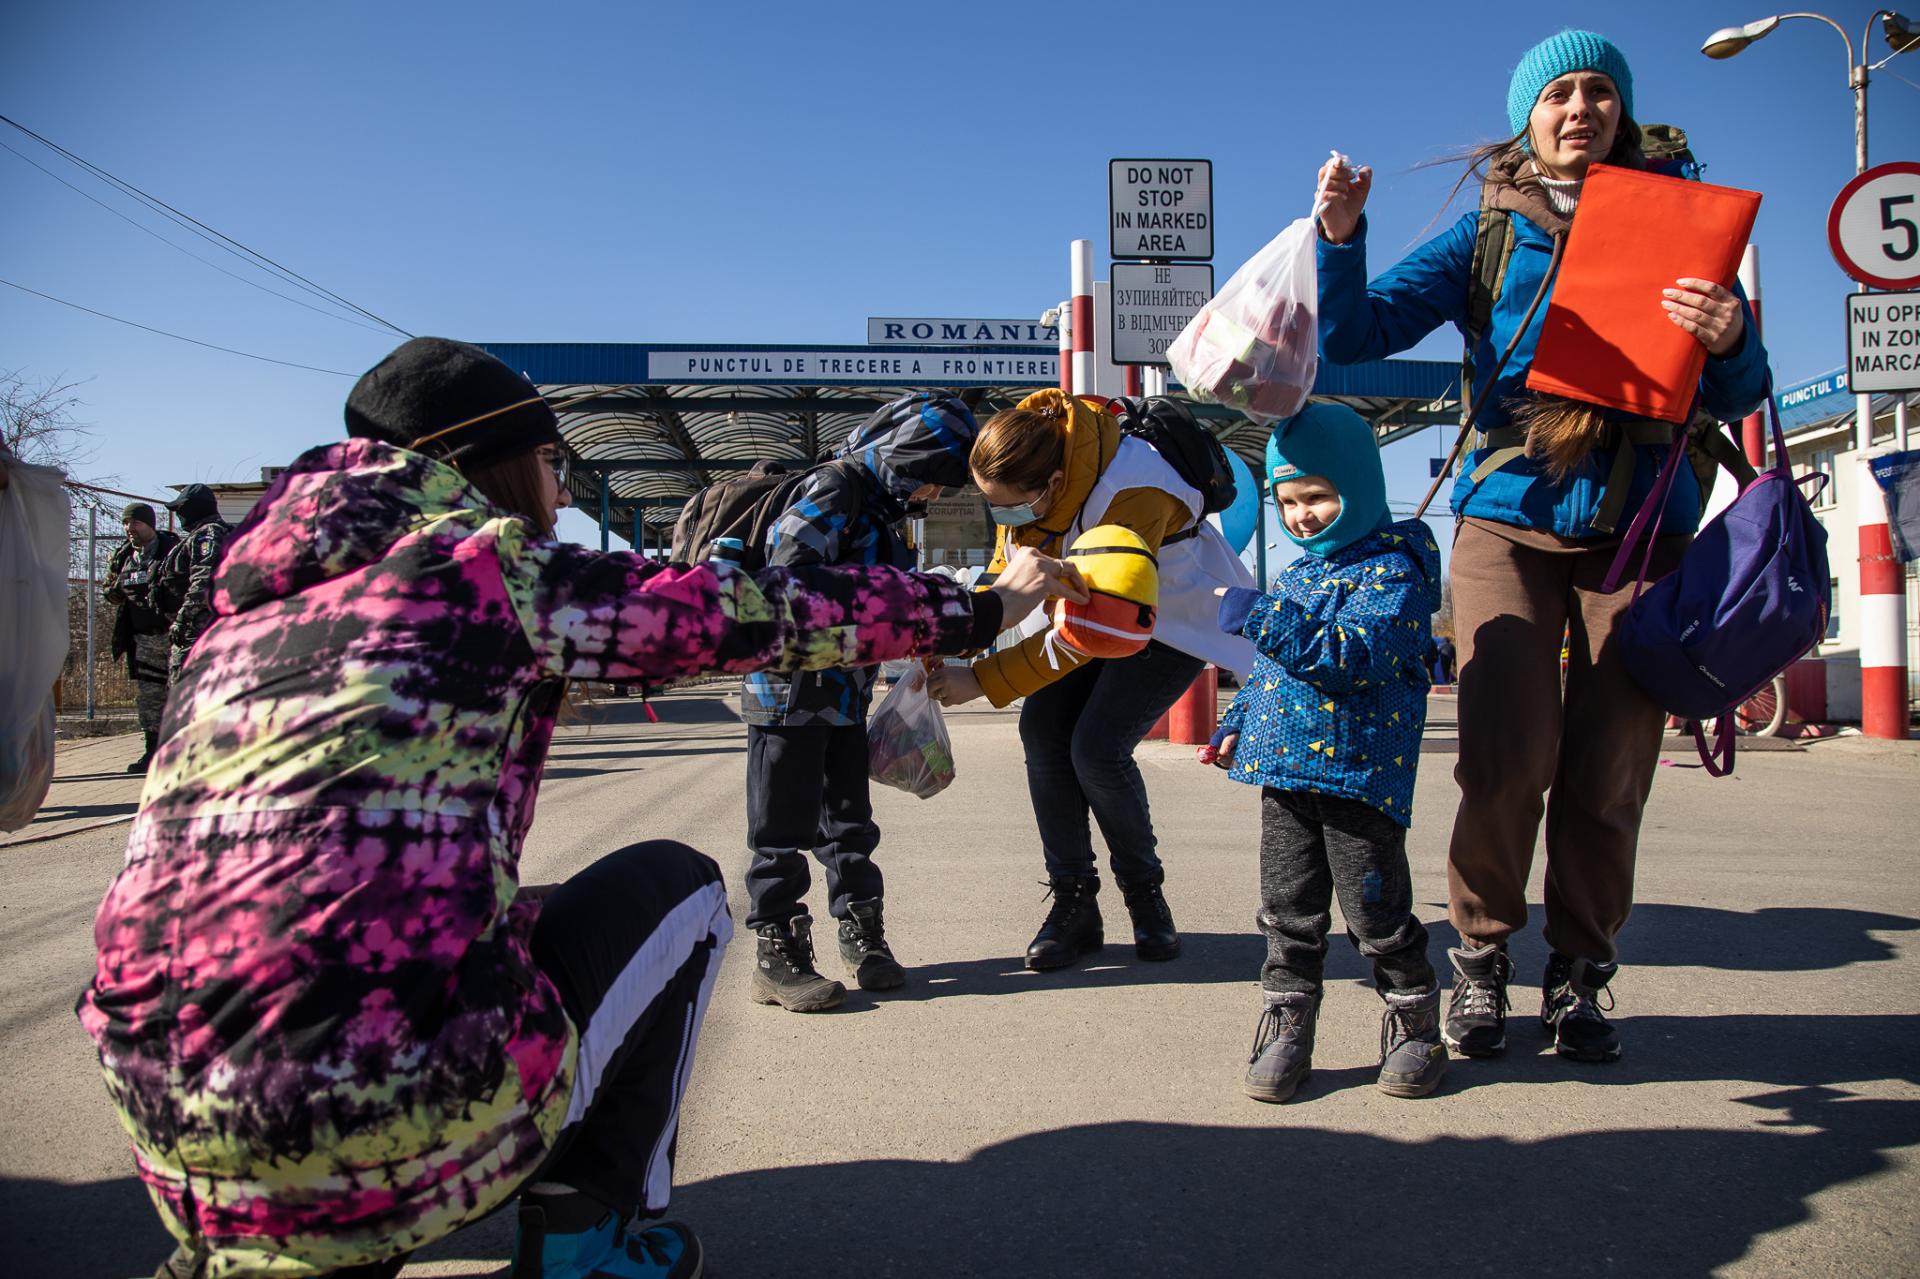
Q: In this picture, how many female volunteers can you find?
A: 2